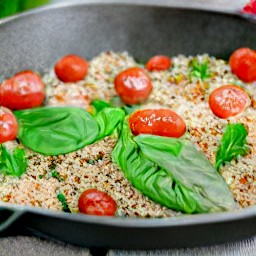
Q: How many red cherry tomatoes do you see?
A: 9